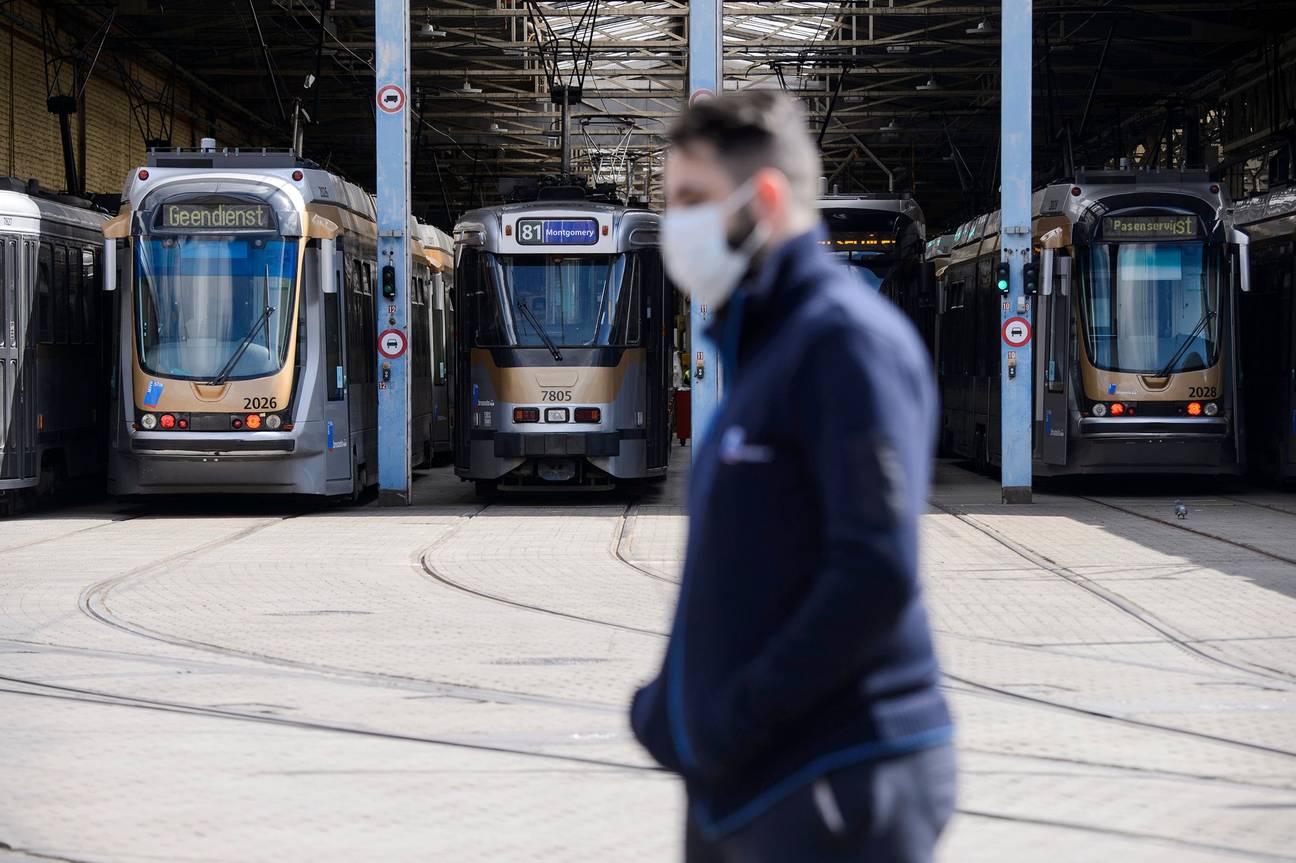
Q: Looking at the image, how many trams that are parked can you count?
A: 6